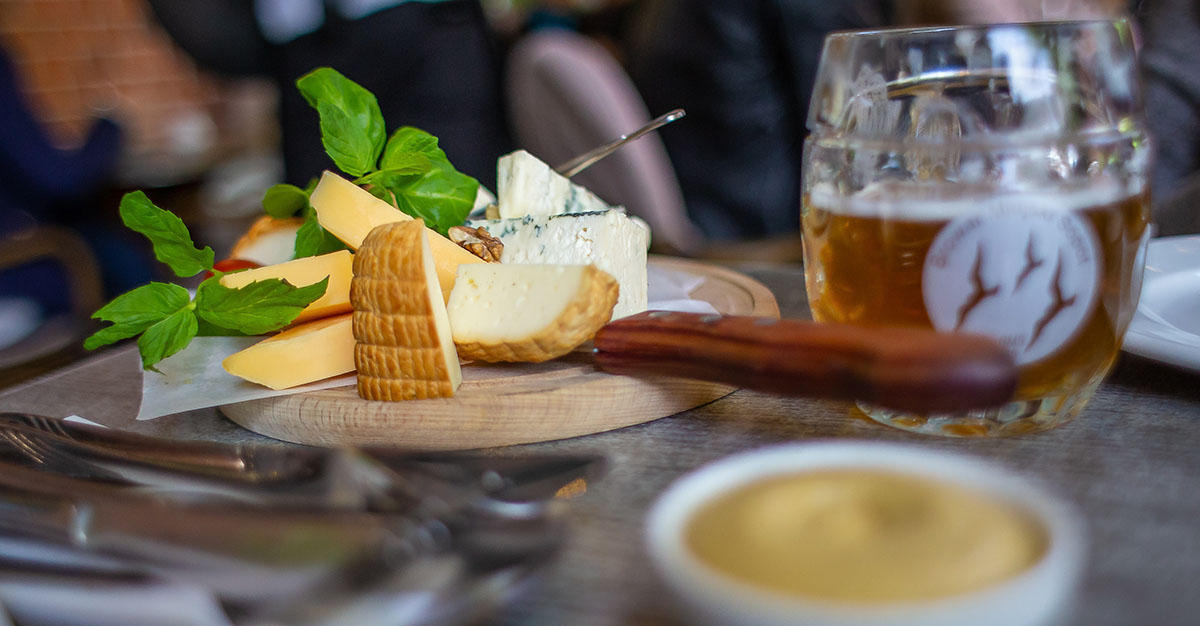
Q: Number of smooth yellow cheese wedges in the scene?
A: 3